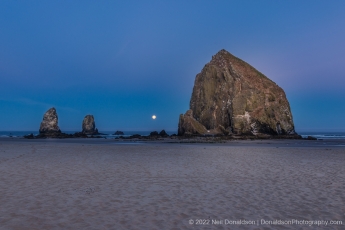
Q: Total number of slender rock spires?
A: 2